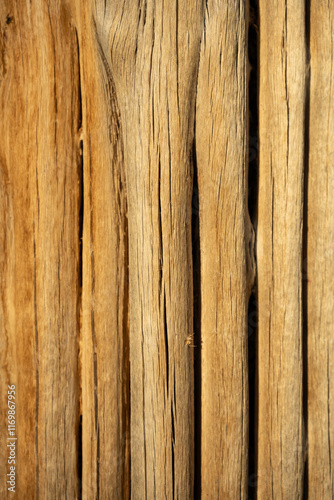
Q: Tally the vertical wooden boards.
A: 6